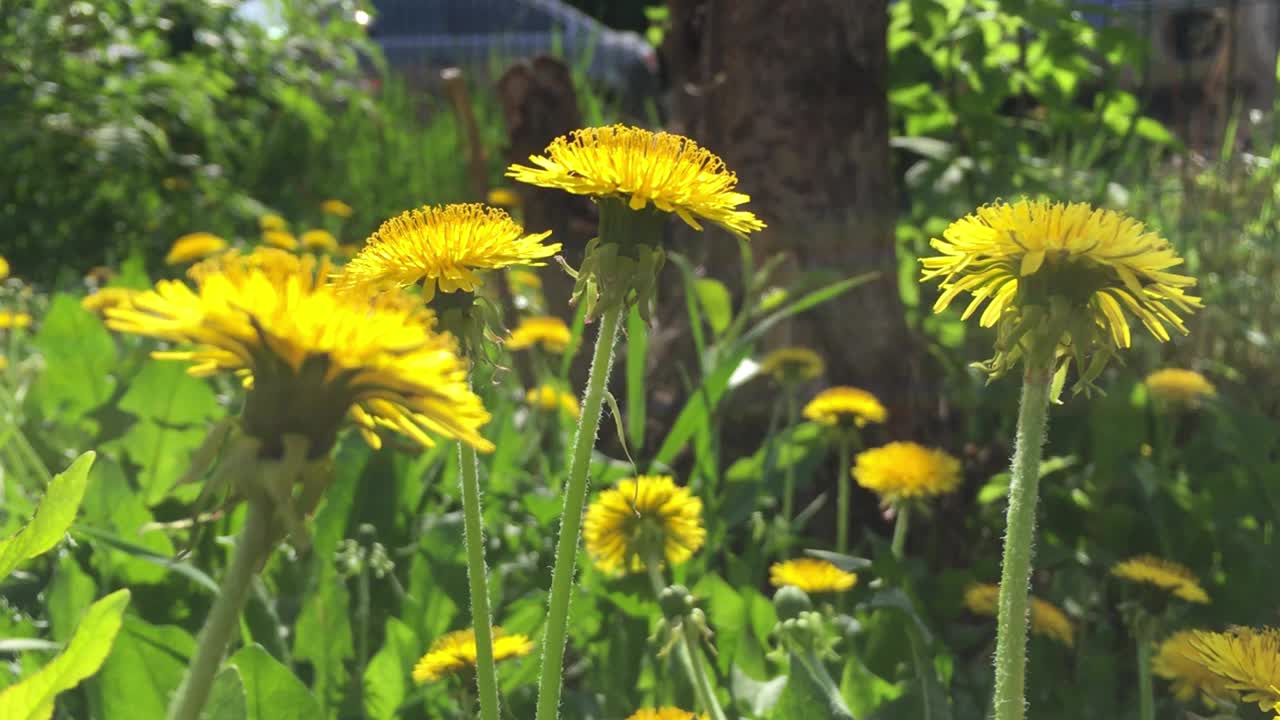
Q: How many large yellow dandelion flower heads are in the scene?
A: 4